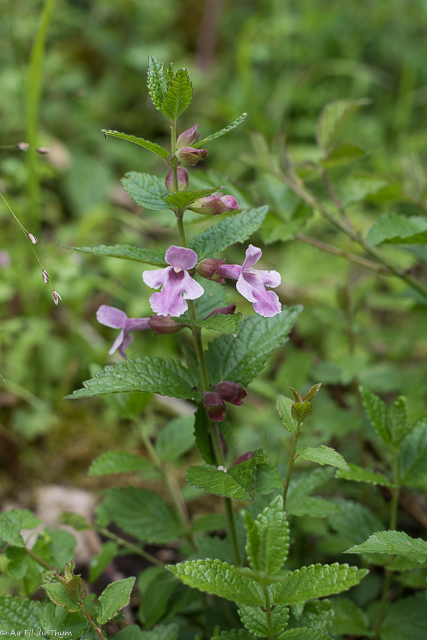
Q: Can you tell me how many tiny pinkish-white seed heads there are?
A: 5